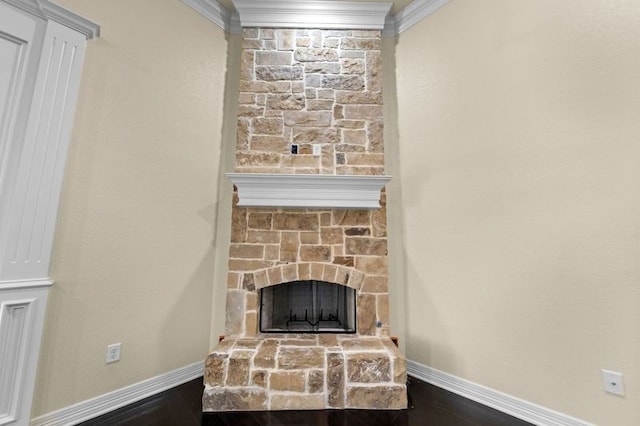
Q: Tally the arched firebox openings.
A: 1